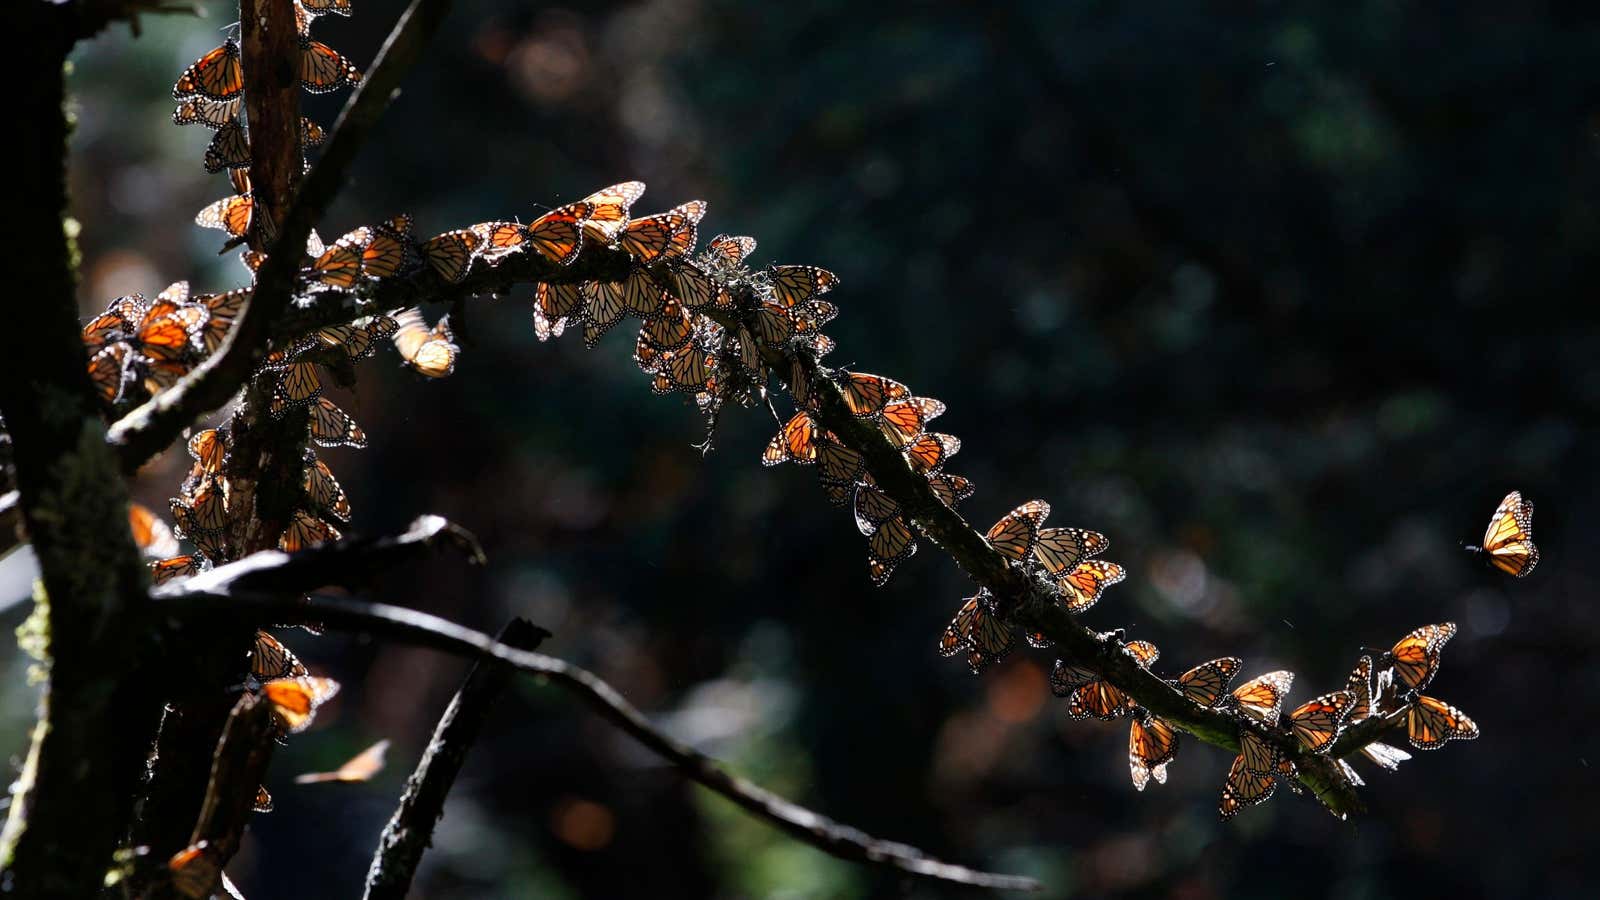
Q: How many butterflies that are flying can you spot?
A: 3